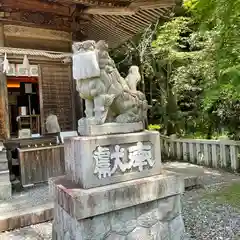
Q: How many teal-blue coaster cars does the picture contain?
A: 0